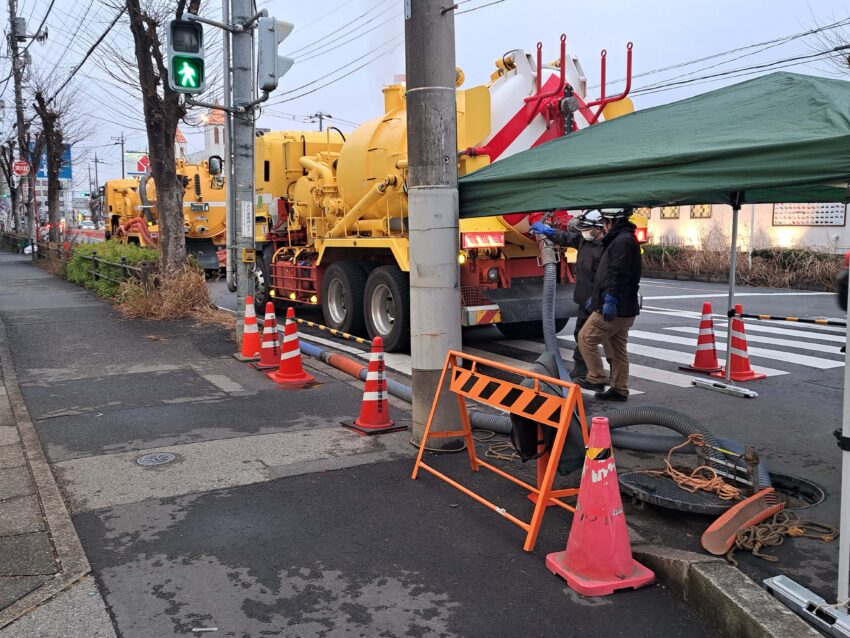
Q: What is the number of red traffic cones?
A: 7